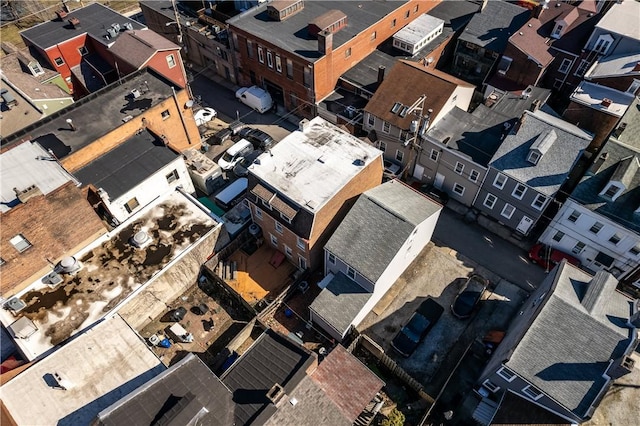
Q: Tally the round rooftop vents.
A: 2